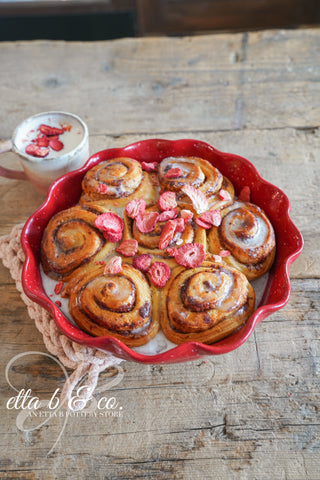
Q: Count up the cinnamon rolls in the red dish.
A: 7